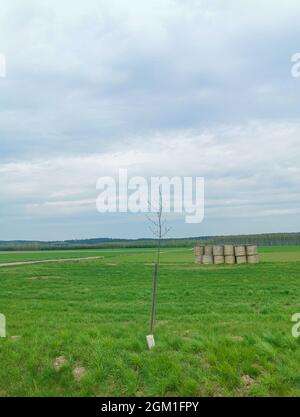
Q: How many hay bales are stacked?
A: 12